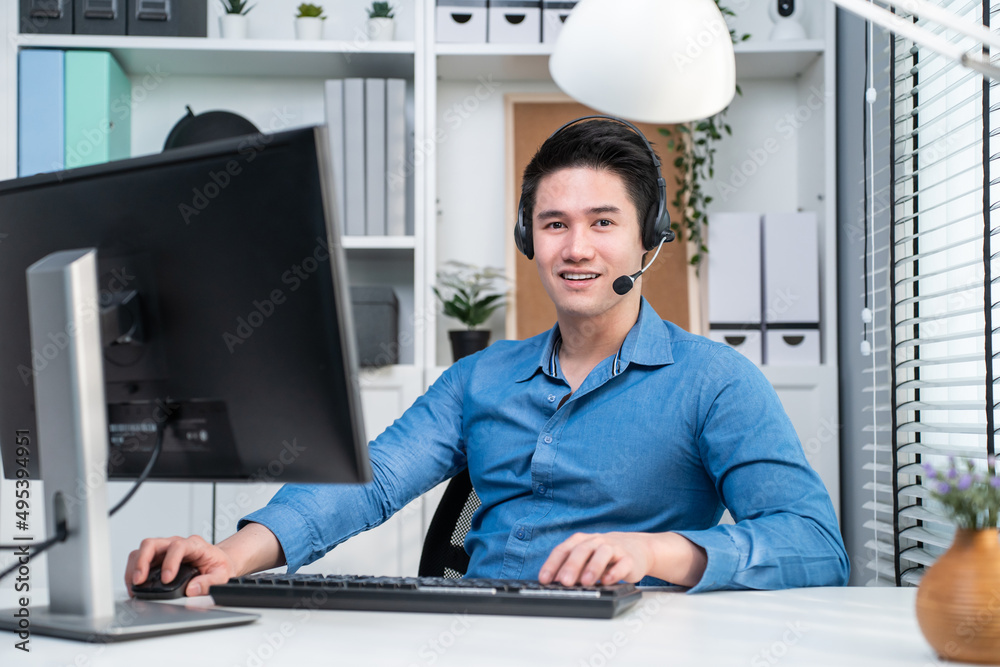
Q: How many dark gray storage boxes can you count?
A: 4